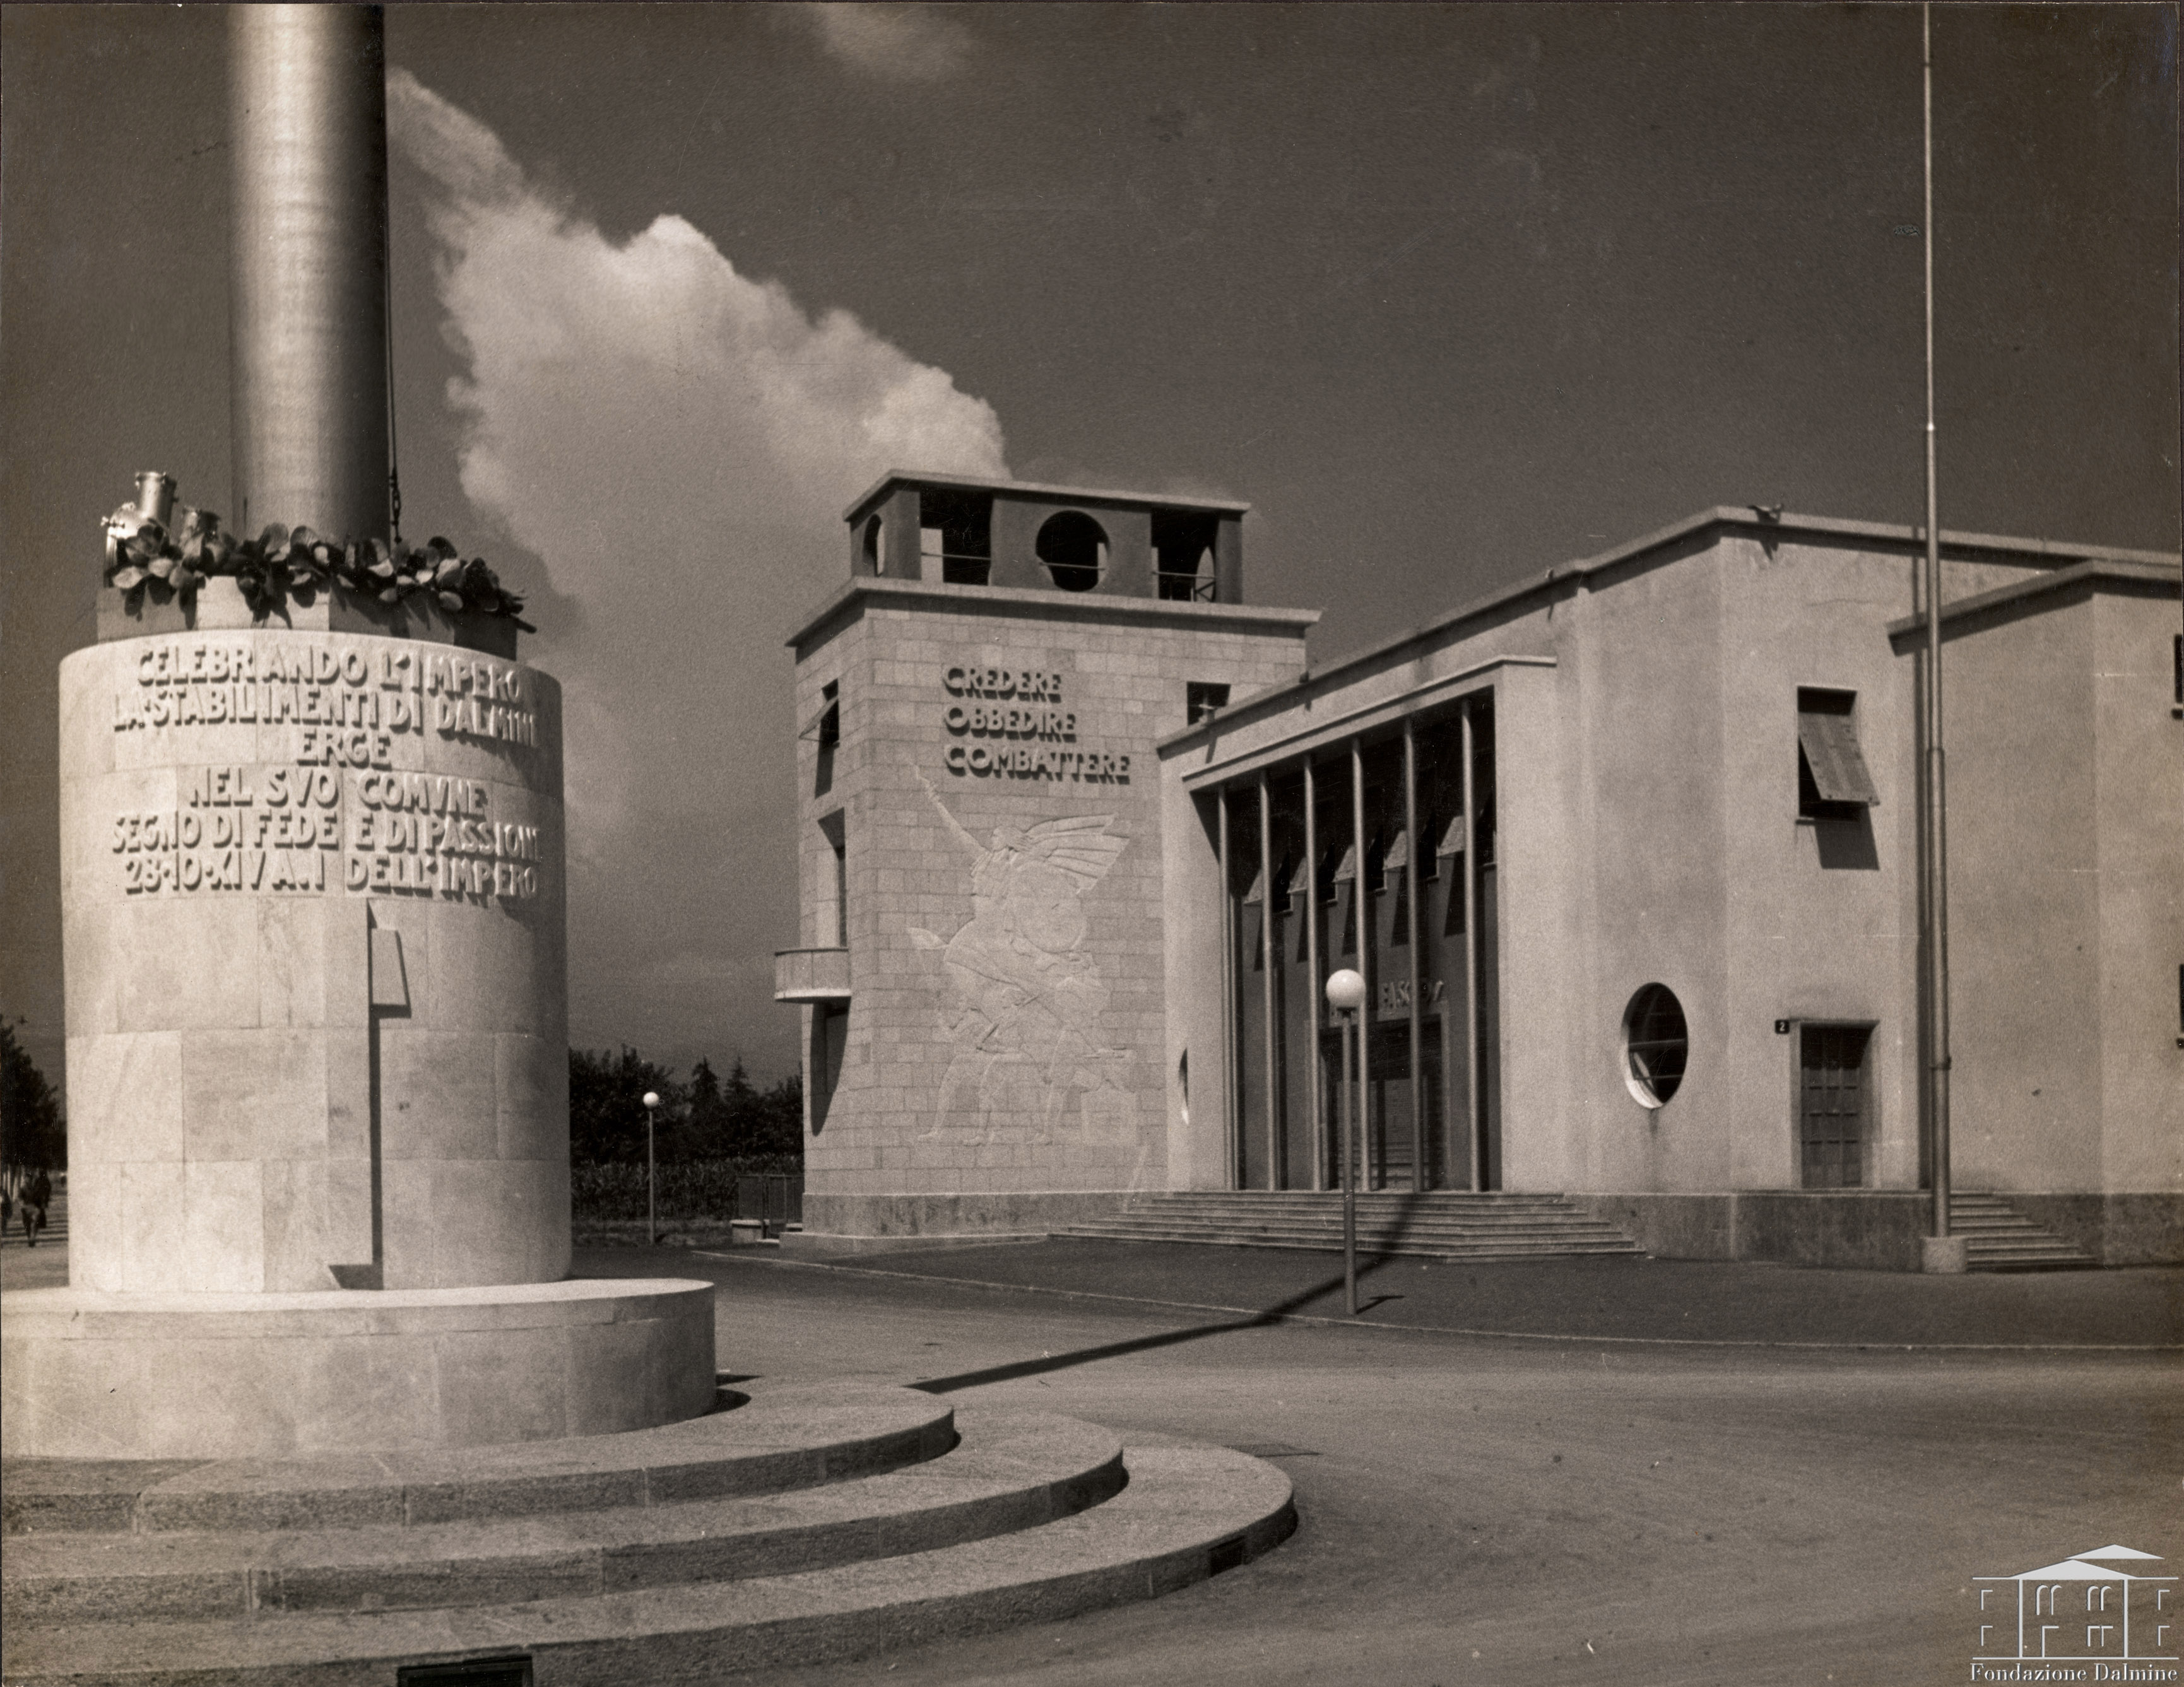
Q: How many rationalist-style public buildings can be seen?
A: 1